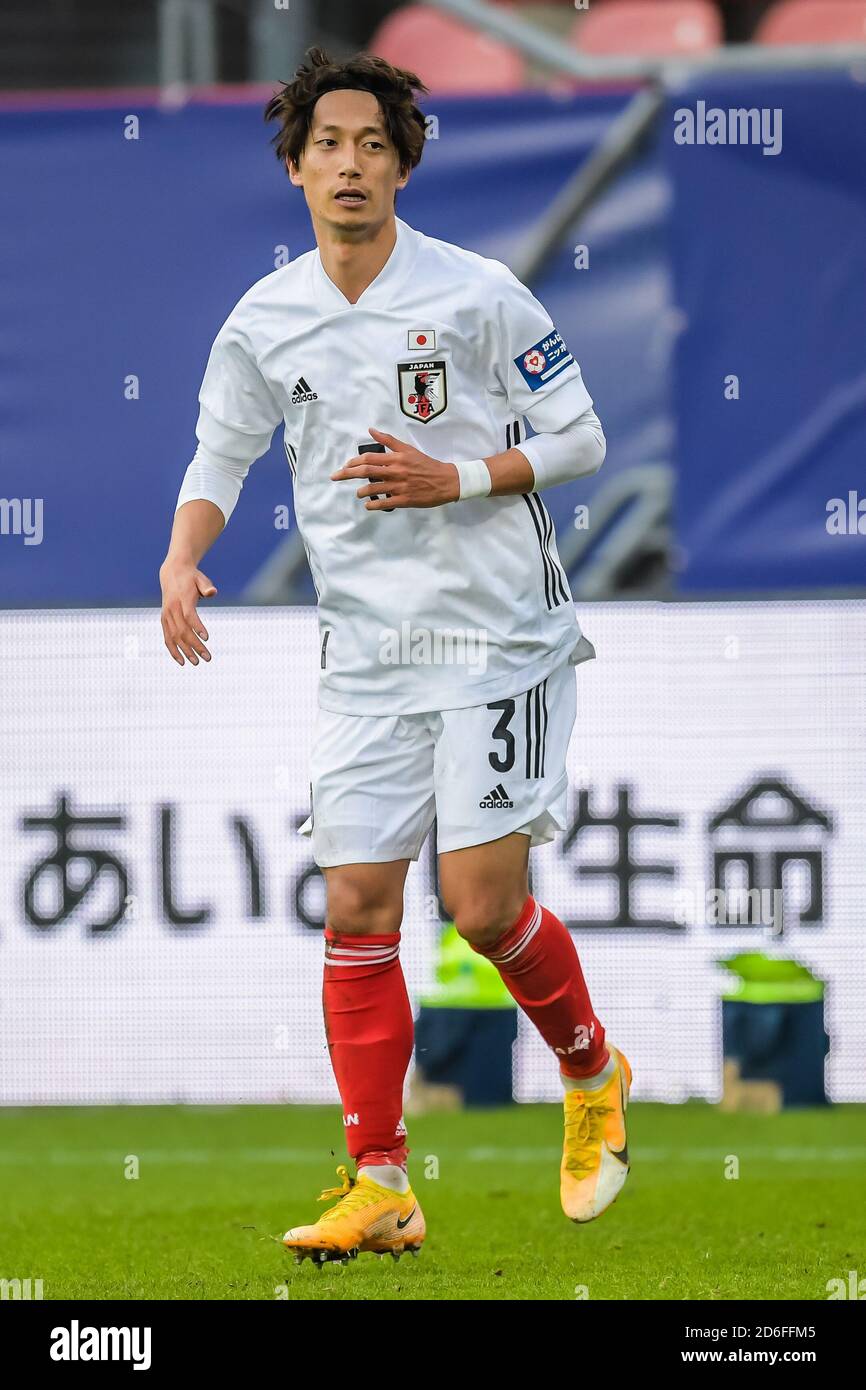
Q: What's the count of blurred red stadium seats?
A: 3